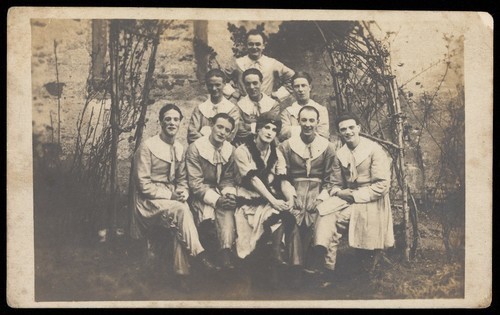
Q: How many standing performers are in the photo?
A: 4